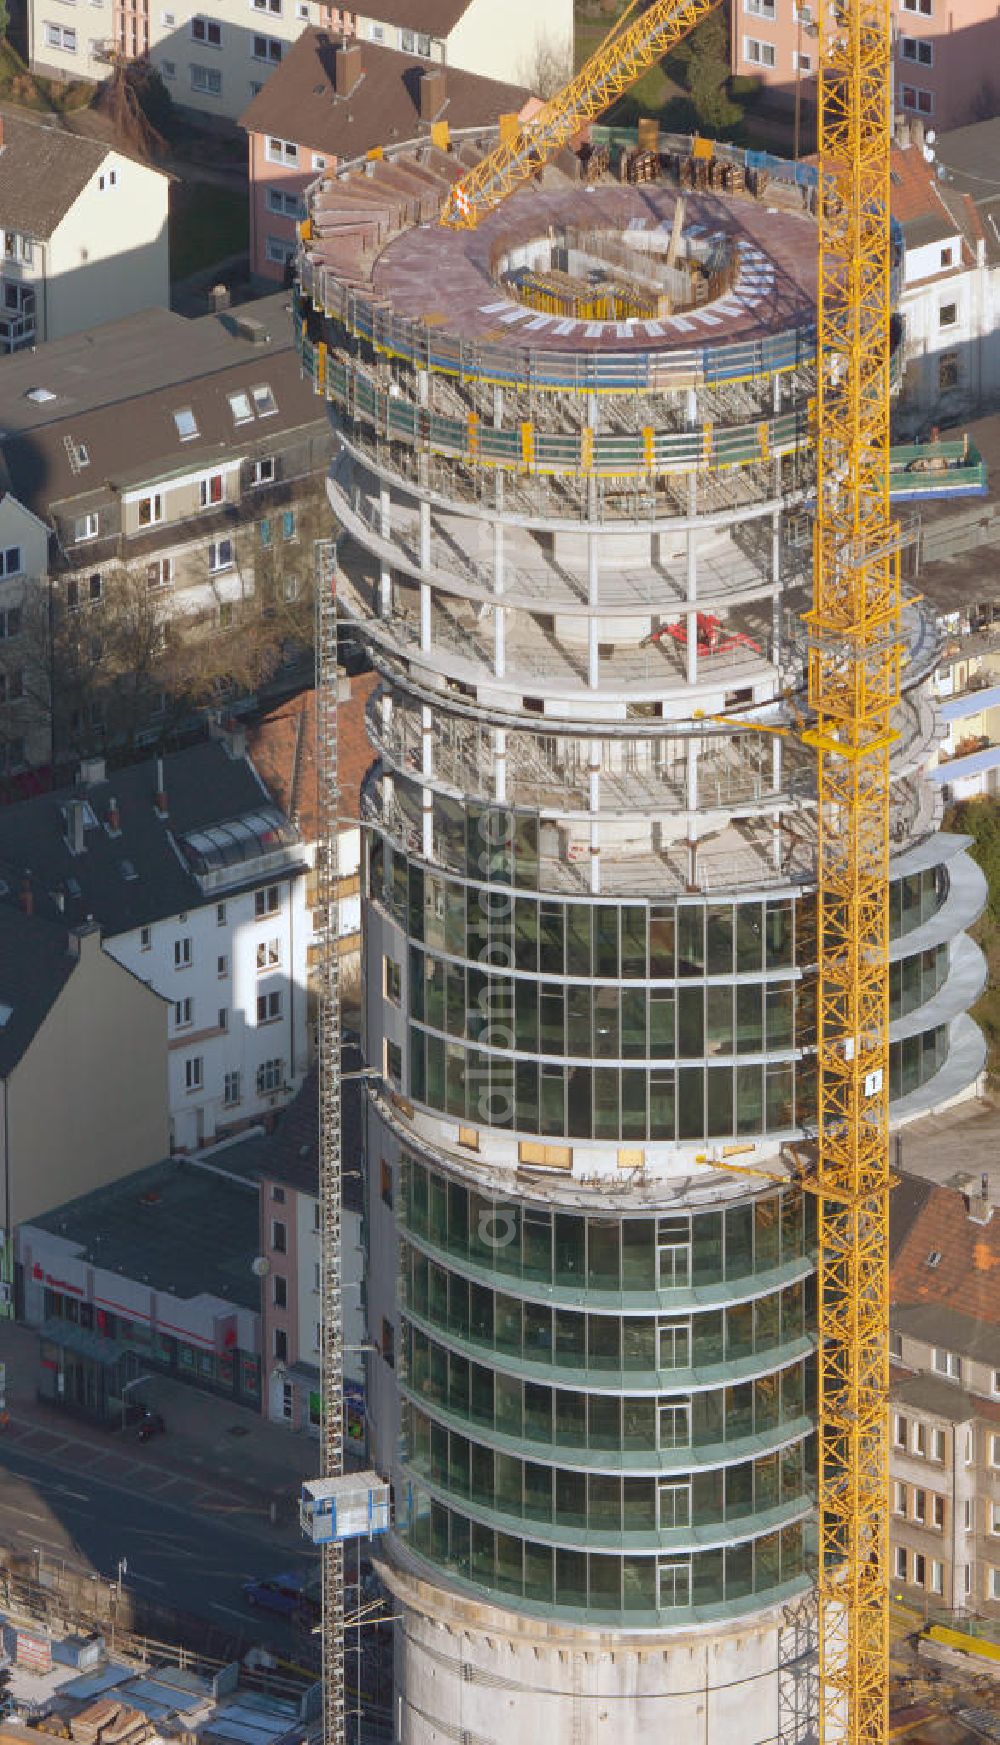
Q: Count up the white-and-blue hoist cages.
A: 1